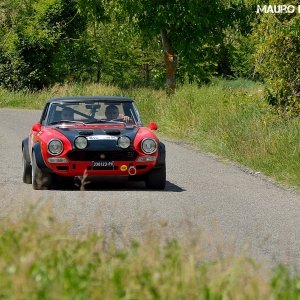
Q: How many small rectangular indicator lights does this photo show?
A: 2